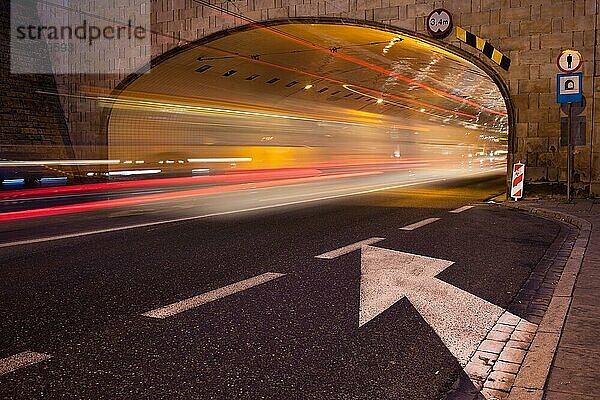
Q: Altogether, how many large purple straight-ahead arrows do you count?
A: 0